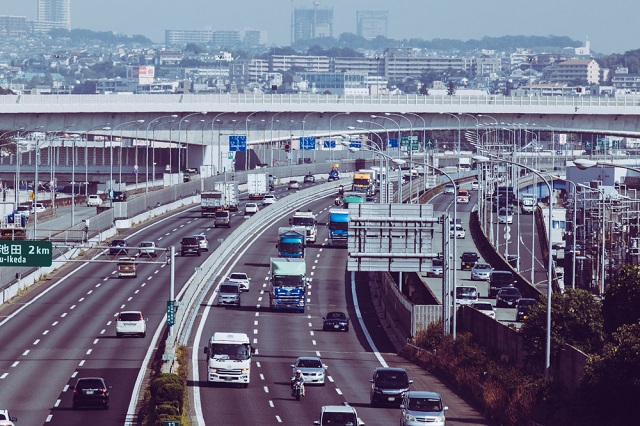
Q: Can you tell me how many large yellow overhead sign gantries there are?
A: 0